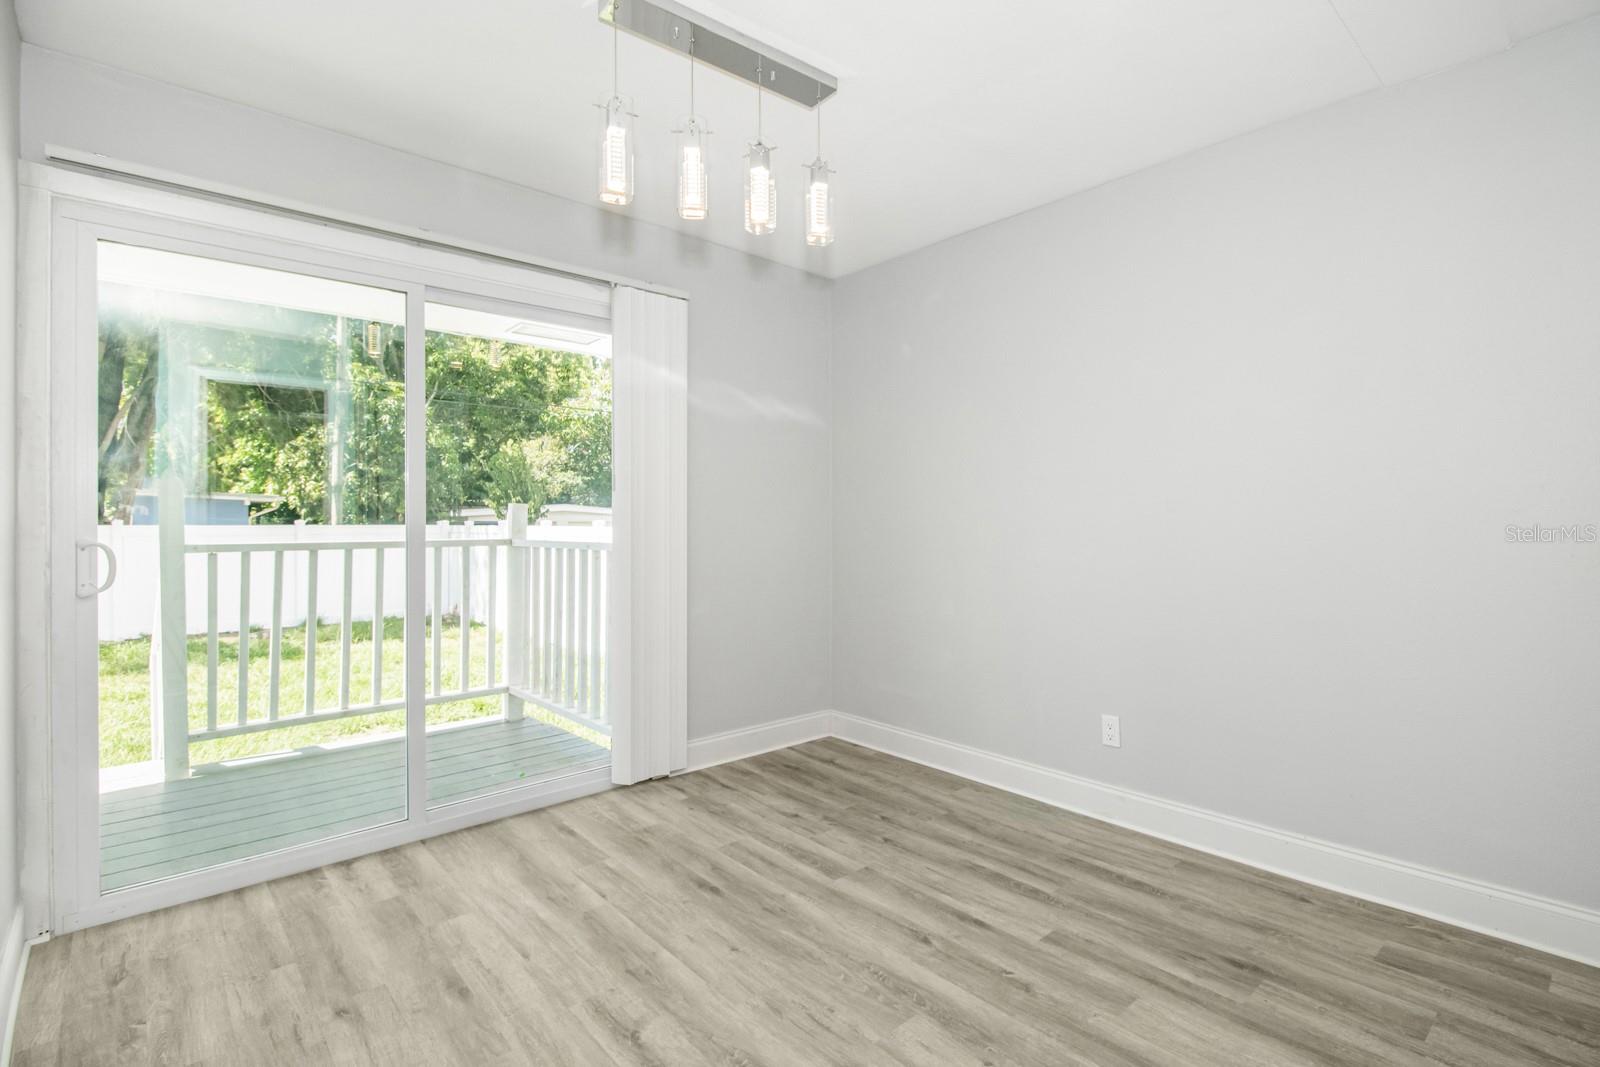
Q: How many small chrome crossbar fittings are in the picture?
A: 4